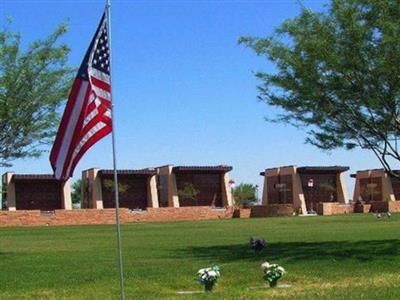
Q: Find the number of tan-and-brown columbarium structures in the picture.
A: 5